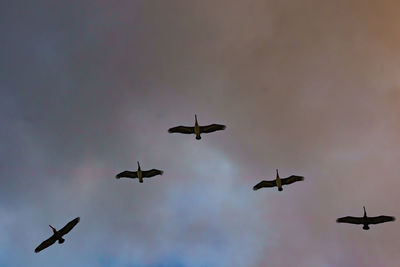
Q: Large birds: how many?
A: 5